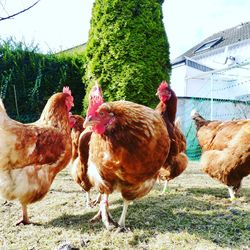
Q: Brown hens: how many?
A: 5